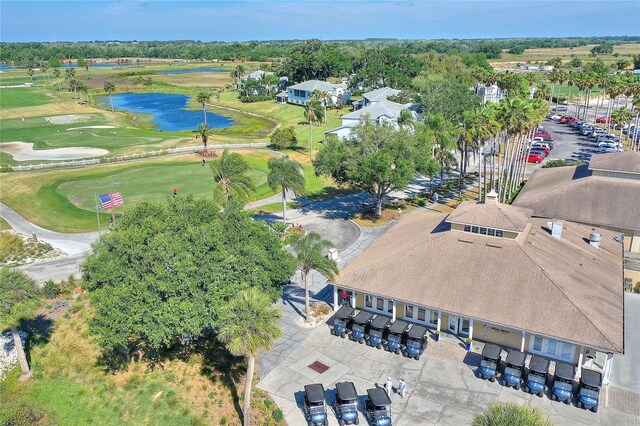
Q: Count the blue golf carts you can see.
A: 13